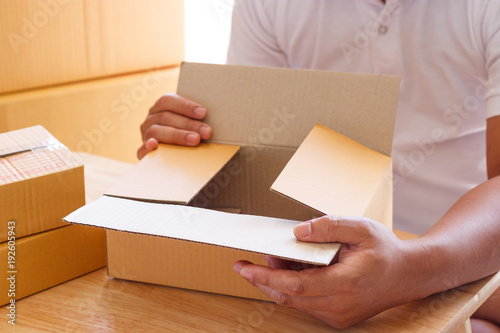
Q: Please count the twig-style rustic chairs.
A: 0